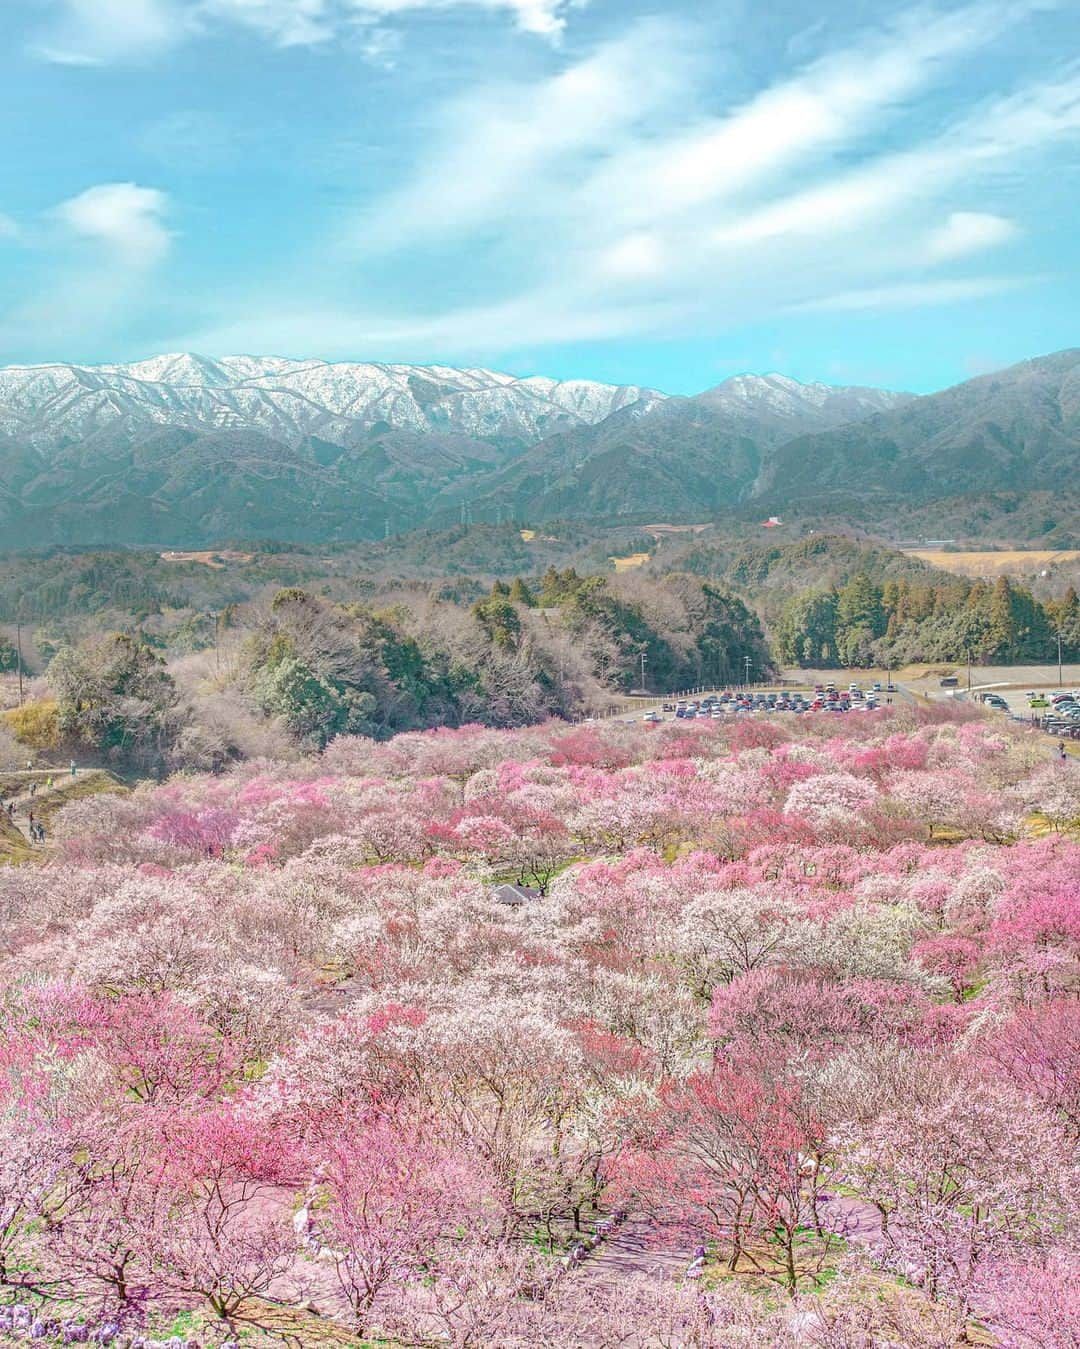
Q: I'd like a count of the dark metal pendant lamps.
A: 0